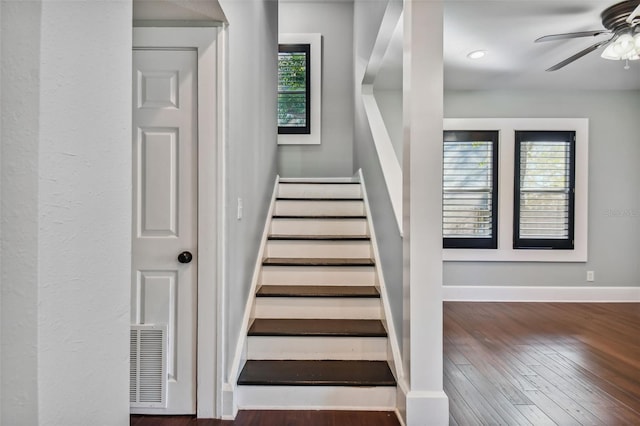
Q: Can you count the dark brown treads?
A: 8